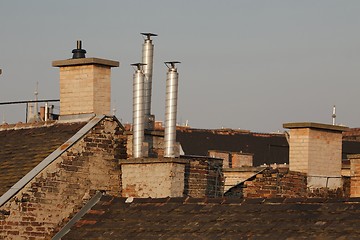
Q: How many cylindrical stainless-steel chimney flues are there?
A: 3